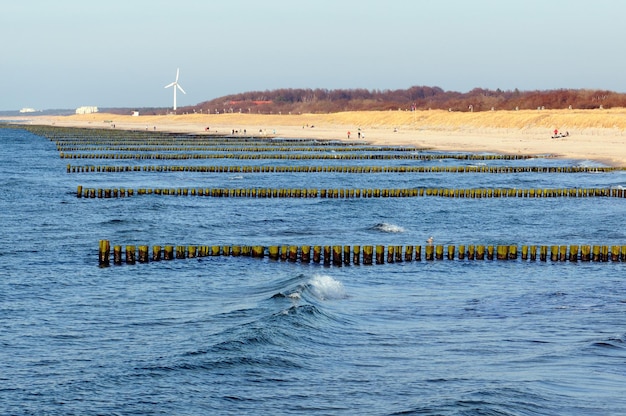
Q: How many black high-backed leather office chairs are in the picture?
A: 0